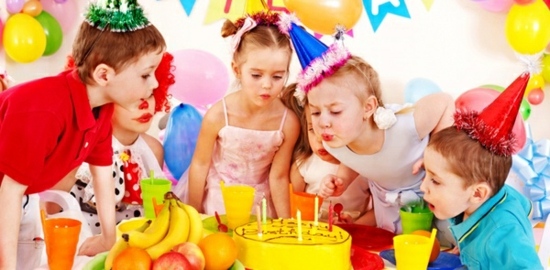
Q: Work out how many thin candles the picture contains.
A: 5